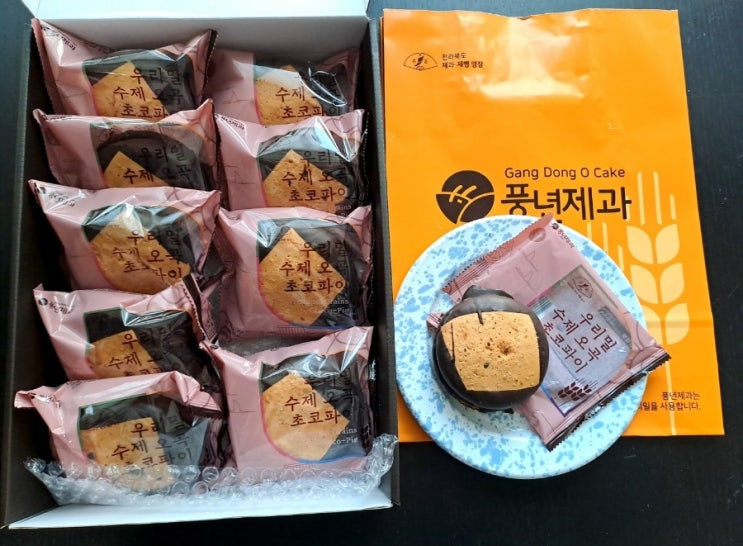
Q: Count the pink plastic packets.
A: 10